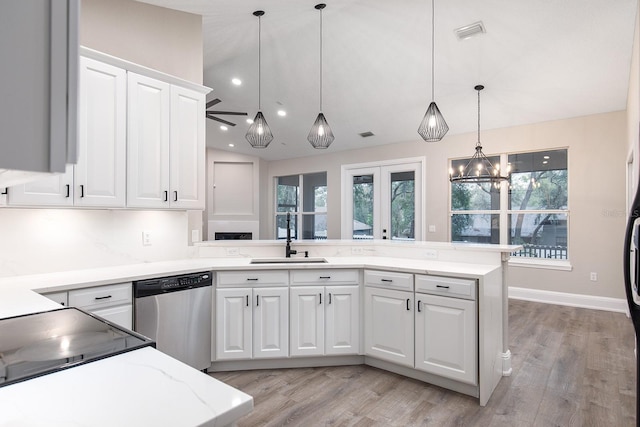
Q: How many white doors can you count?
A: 2